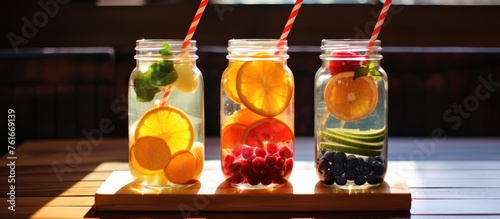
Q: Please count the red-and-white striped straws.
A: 3